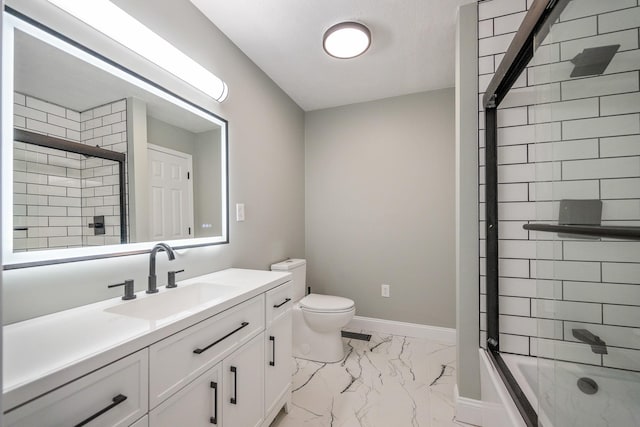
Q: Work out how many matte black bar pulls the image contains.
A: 6